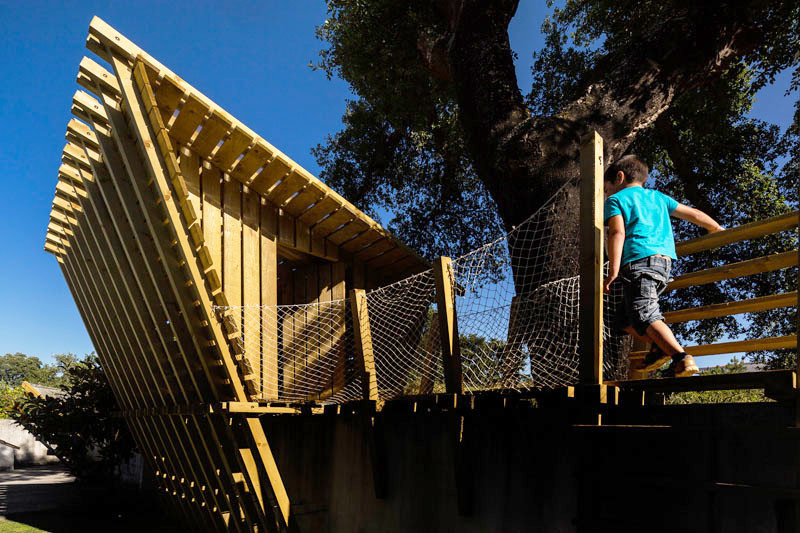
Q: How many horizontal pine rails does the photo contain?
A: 4